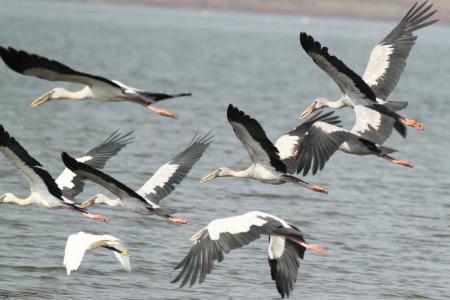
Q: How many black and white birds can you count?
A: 7